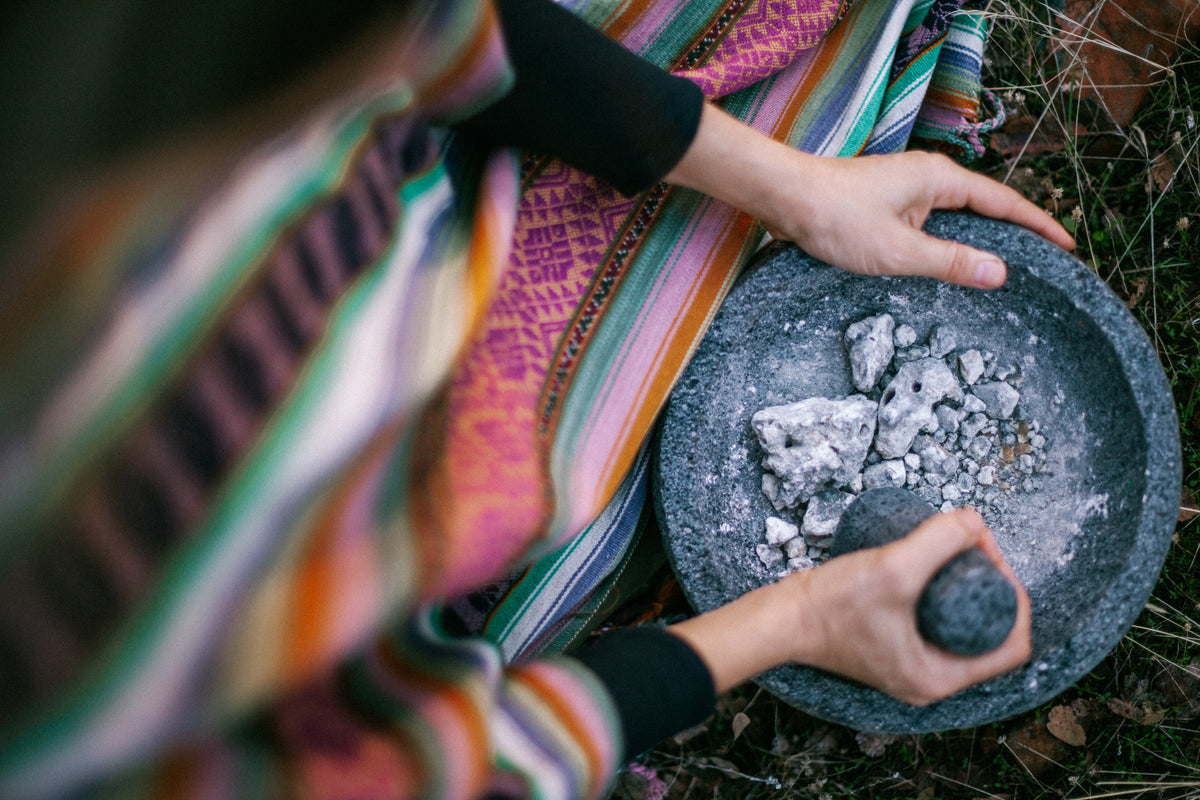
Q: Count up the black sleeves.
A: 2